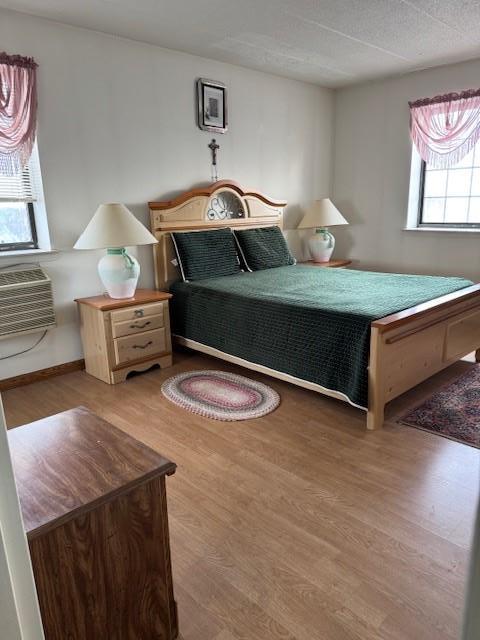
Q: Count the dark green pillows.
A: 2